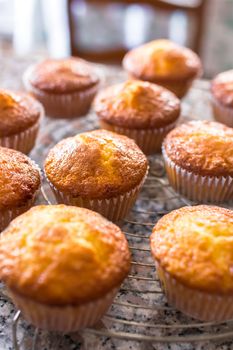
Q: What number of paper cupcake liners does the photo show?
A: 10